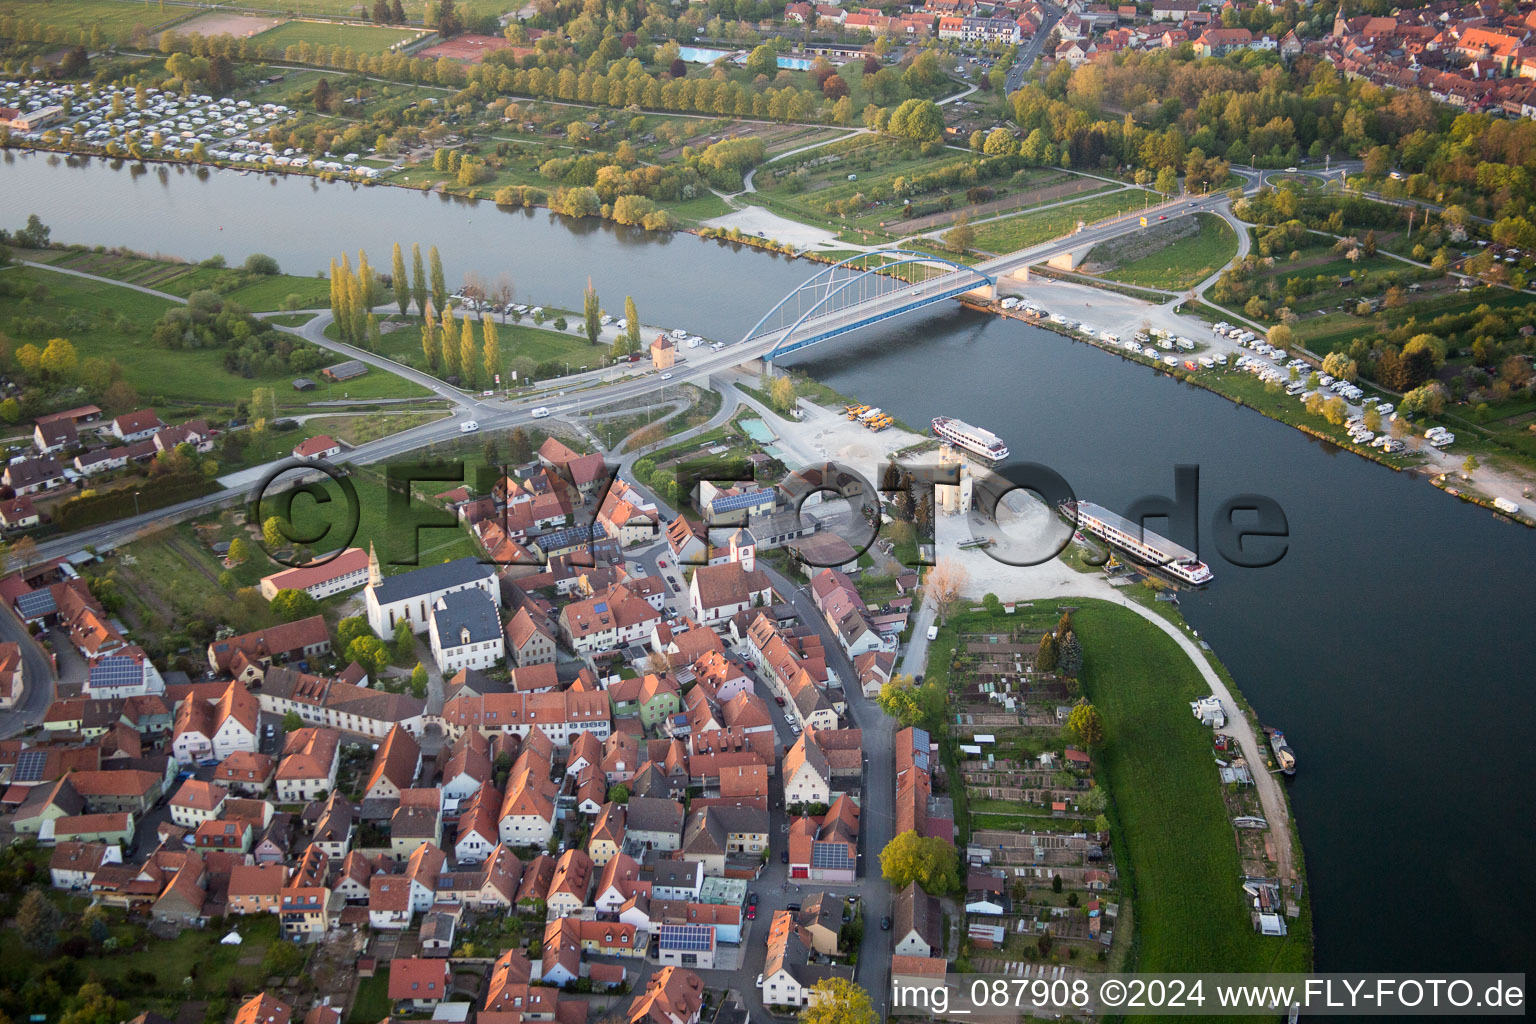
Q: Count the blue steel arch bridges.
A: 1